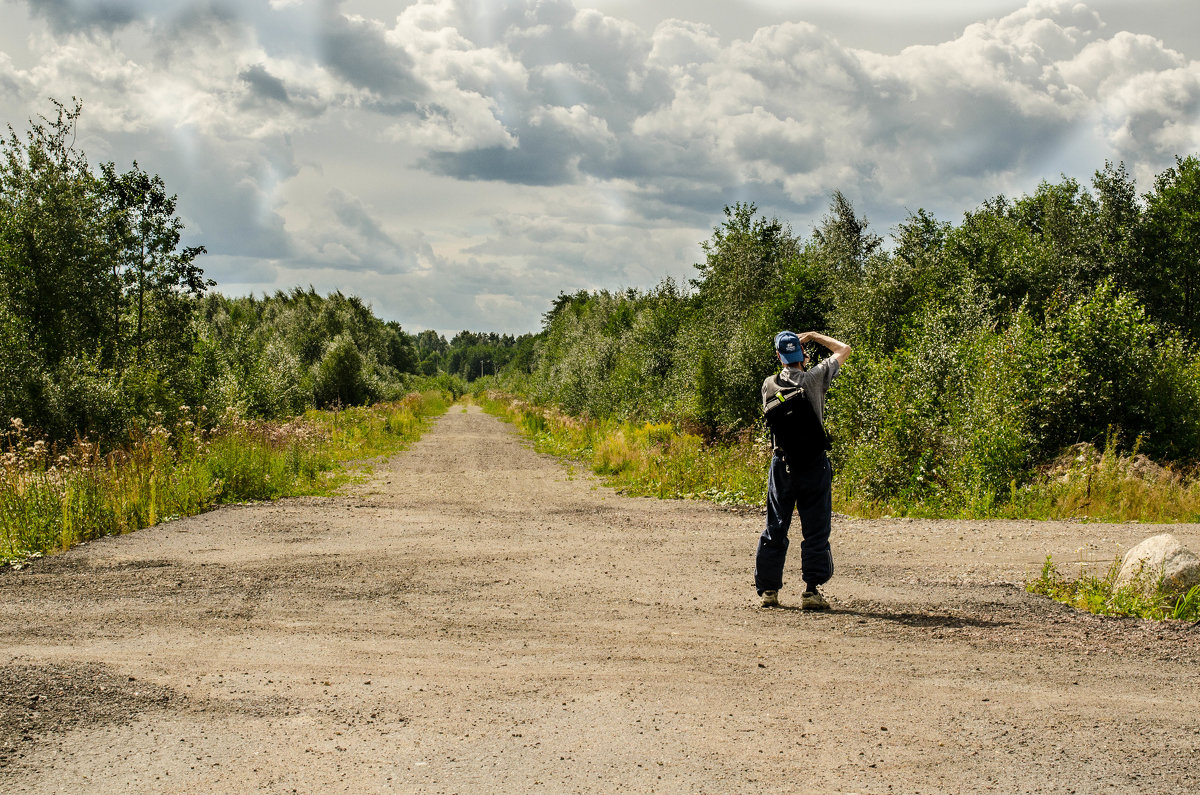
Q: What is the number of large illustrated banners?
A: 0